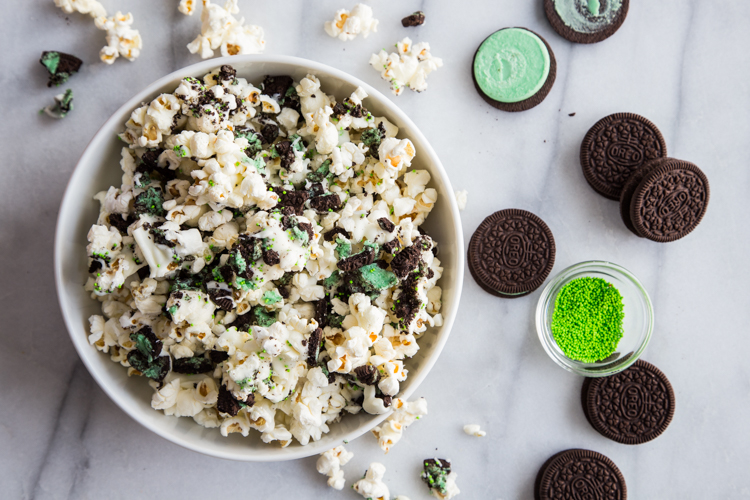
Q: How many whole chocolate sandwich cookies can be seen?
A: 5